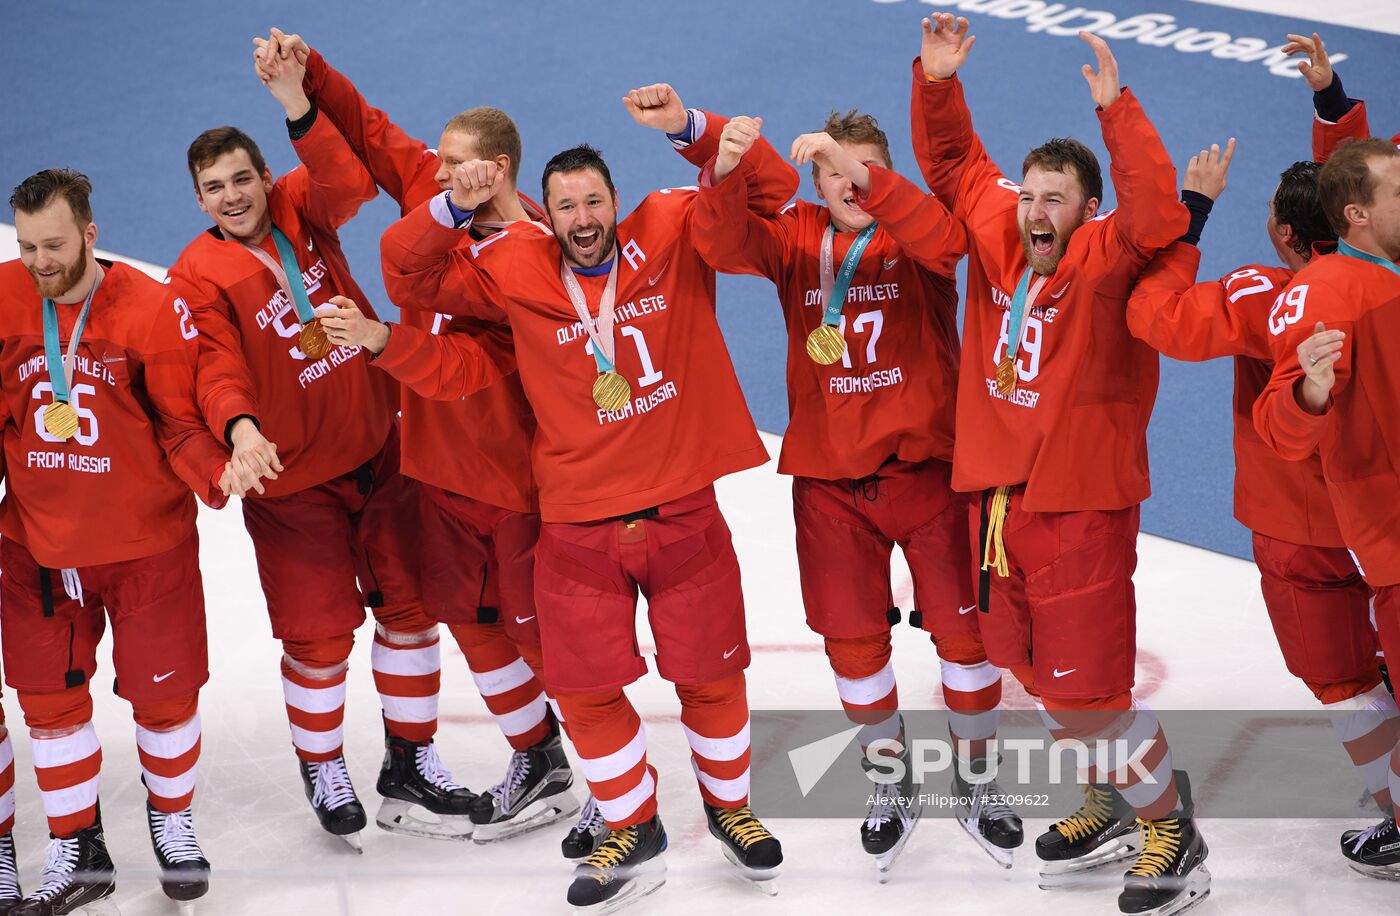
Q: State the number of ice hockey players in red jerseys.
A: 8